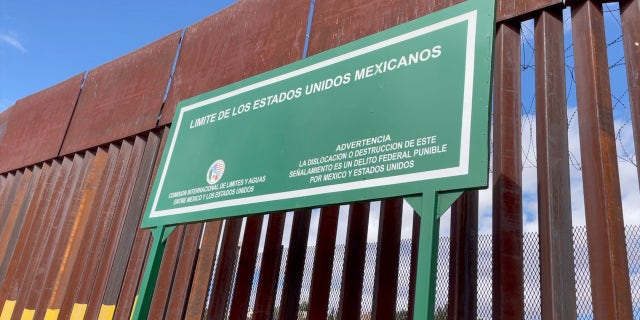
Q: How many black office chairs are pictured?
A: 0